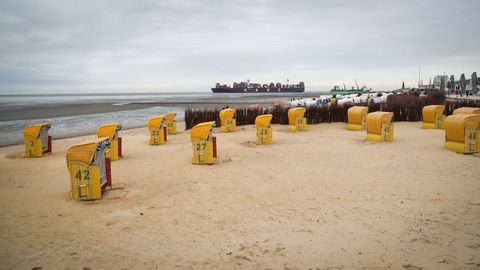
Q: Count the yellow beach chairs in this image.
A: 14